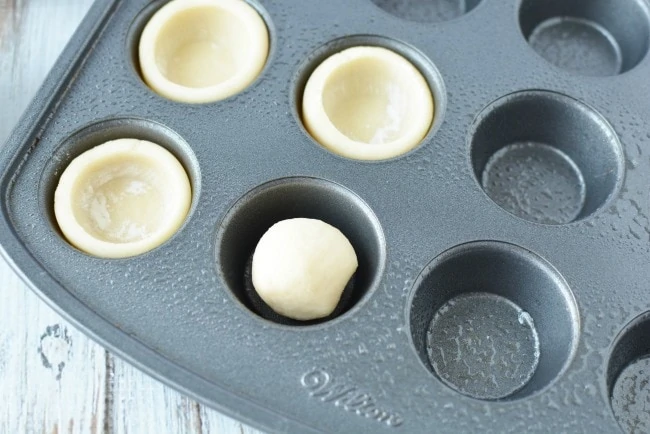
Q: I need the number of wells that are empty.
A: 5